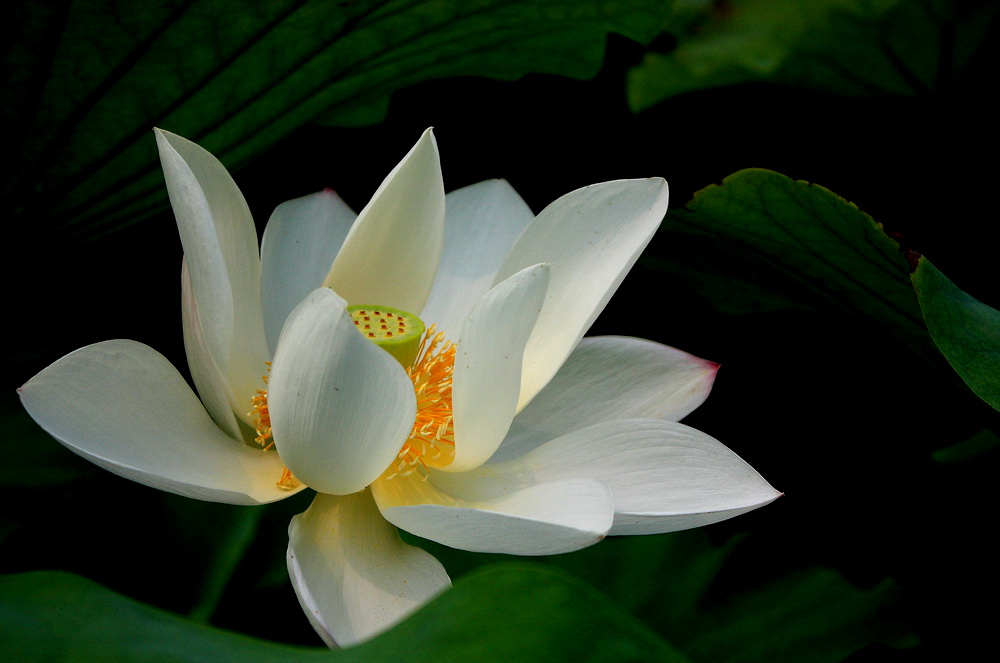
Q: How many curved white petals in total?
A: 13